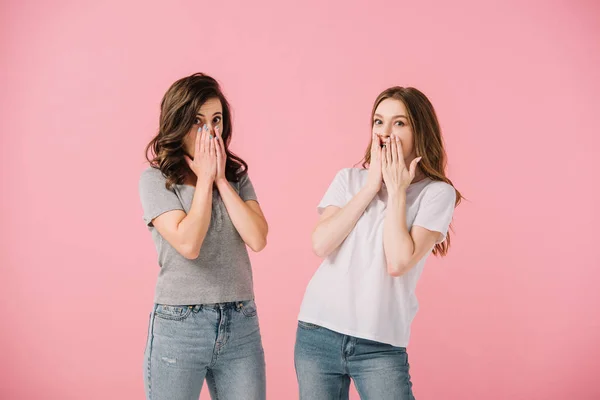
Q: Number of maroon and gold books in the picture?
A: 0